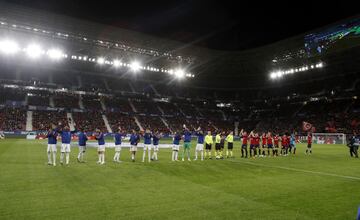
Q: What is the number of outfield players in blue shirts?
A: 10